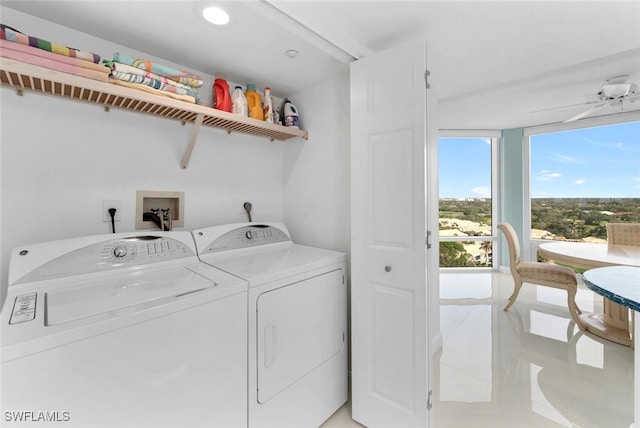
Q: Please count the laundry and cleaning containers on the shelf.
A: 5